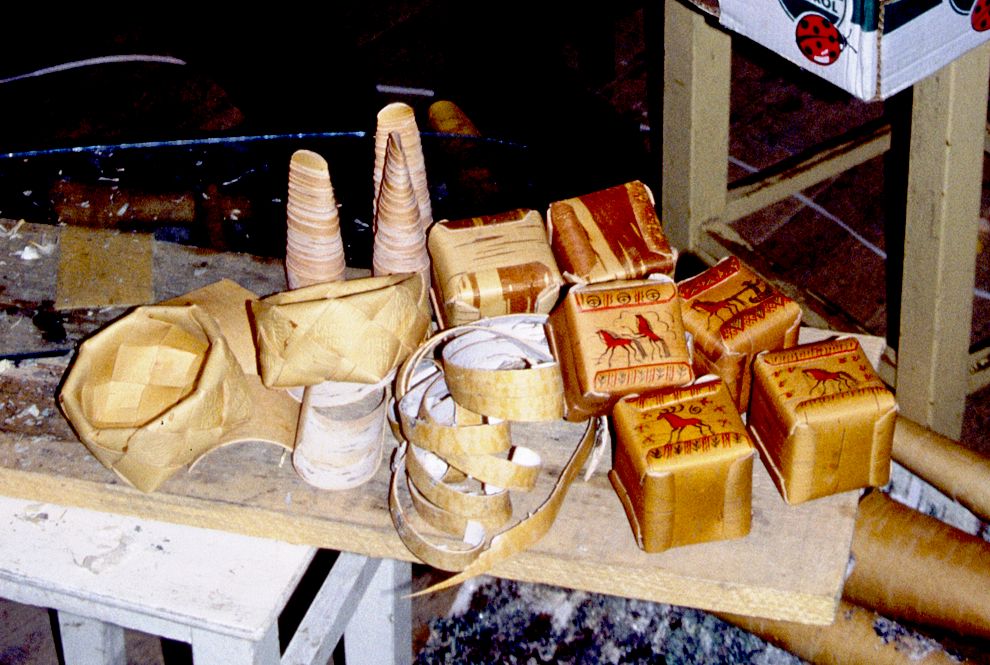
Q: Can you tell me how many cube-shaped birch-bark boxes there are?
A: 6